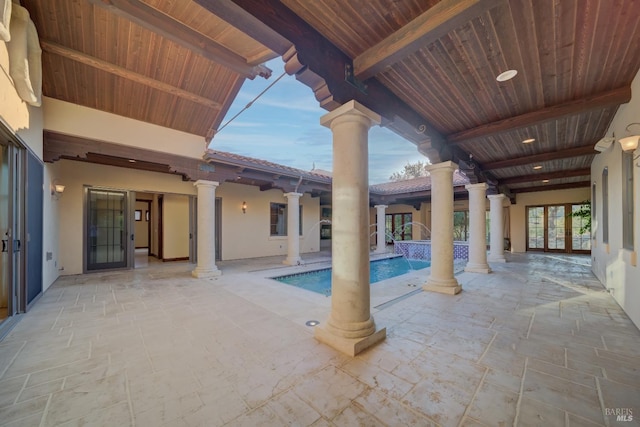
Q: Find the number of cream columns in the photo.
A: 7